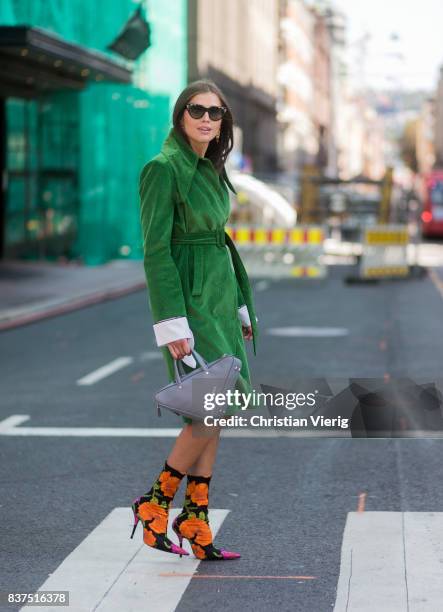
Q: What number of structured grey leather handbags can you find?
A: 1